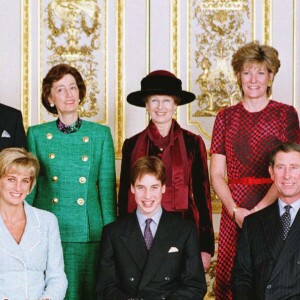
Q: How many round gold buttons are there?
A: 8